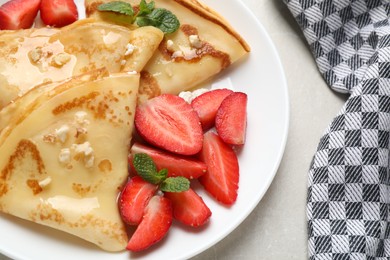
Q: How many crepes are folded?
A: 3